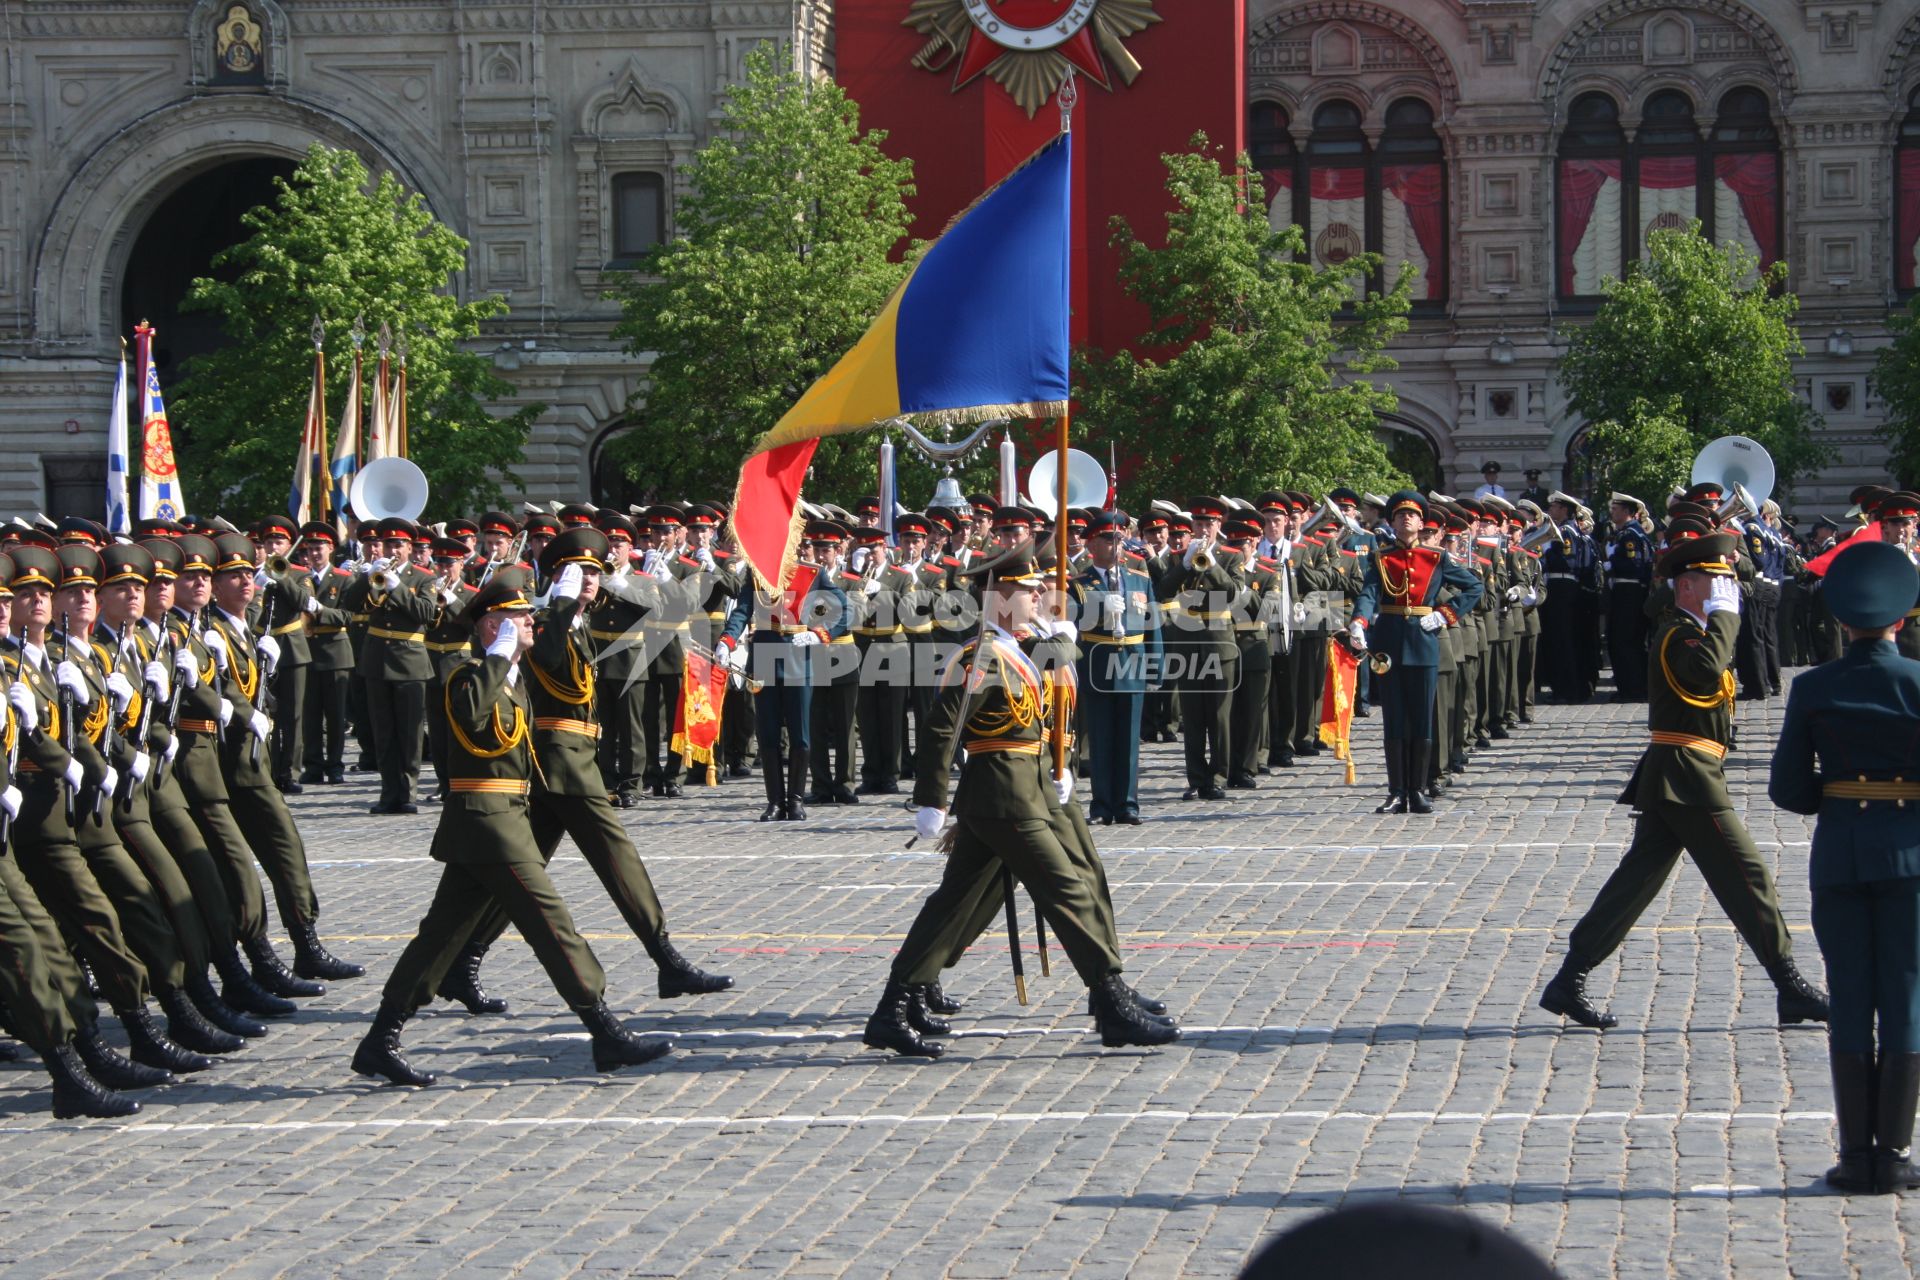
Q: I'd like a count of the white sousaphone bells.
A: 3